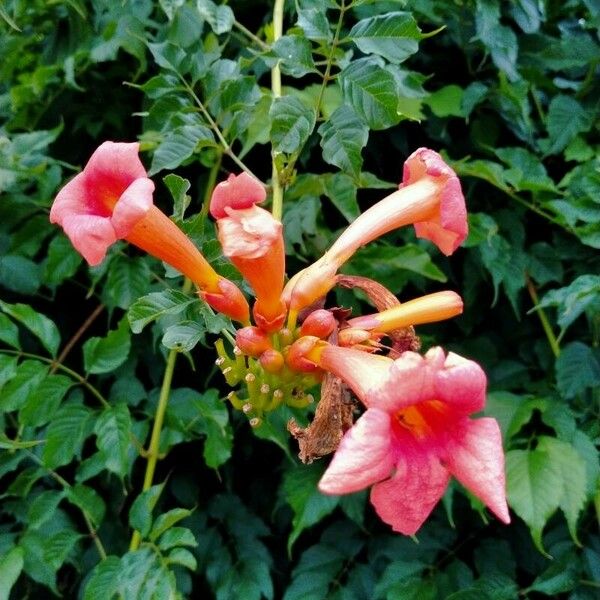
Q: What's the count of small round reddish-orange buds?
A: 3